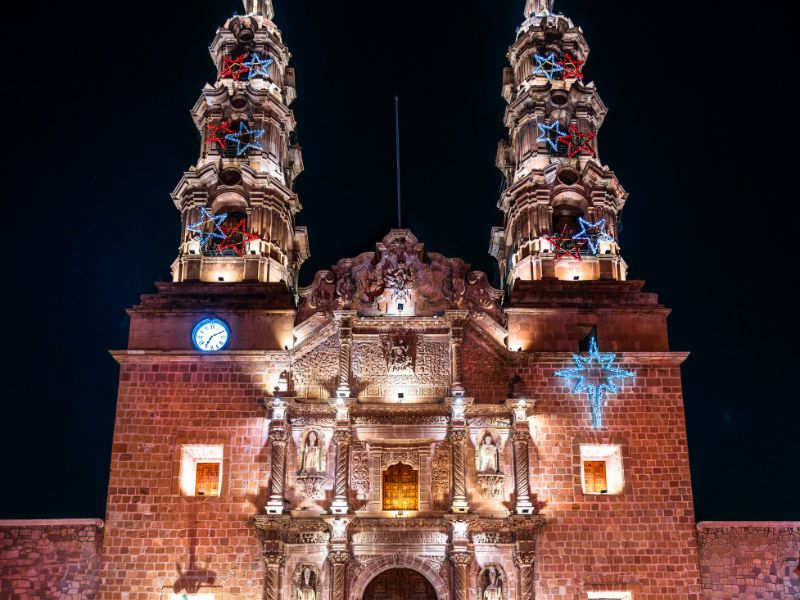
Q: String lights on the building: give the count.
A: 13